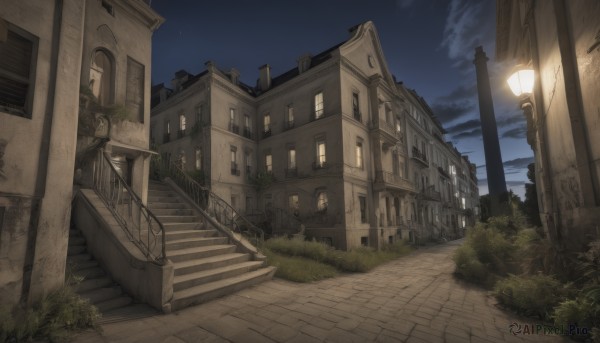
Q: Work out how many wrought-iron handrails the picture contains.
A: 2